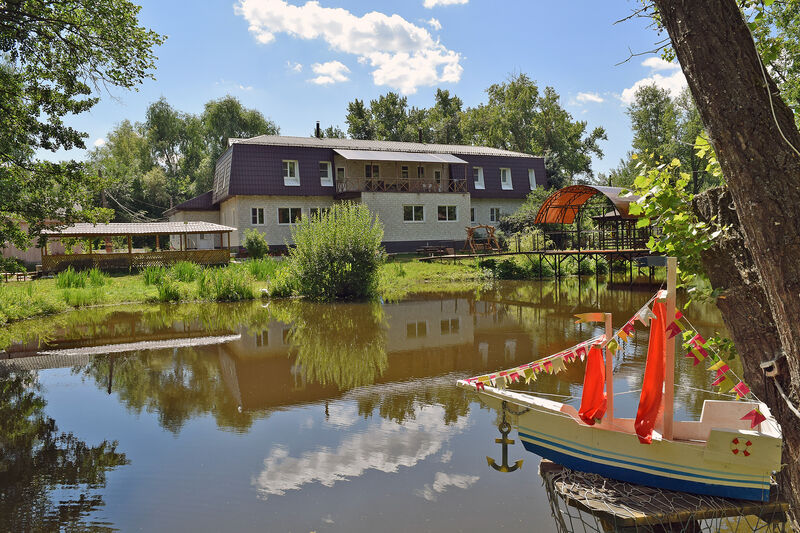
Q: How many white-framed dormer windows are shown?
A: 5